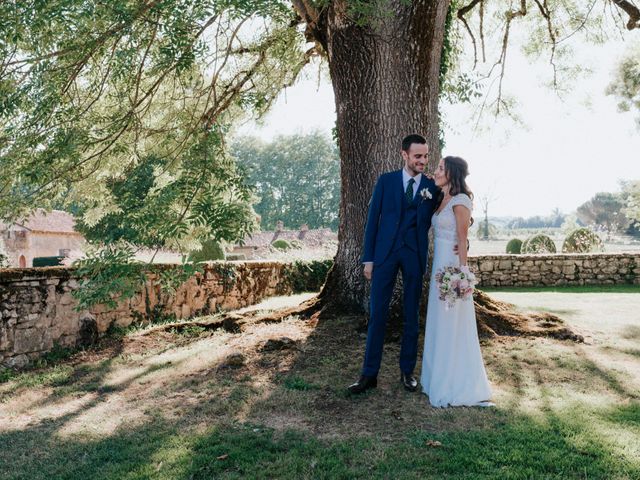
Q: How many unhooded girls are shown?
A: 1